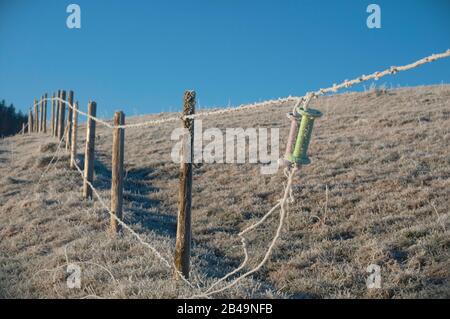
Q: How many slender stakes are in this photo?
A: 13